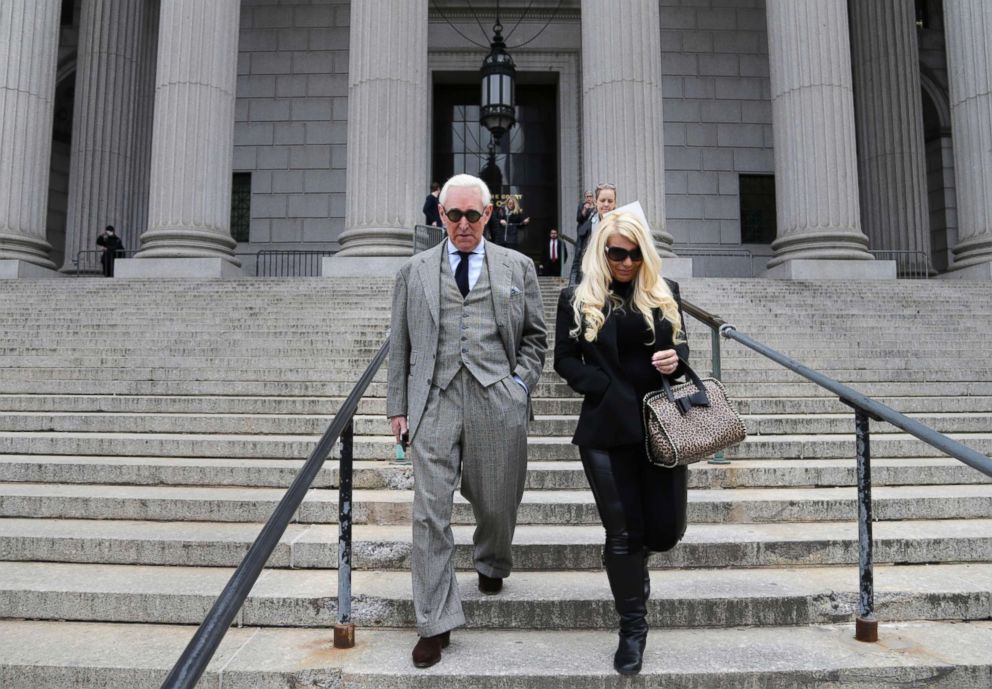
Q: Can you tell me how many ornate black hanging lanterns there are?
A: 1